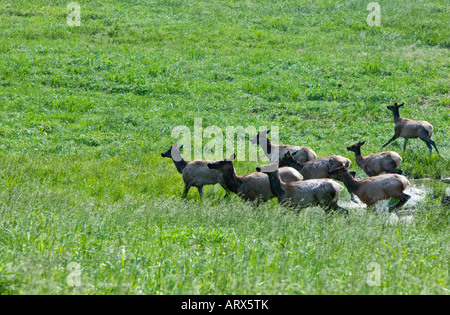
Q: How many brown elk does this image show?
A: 8